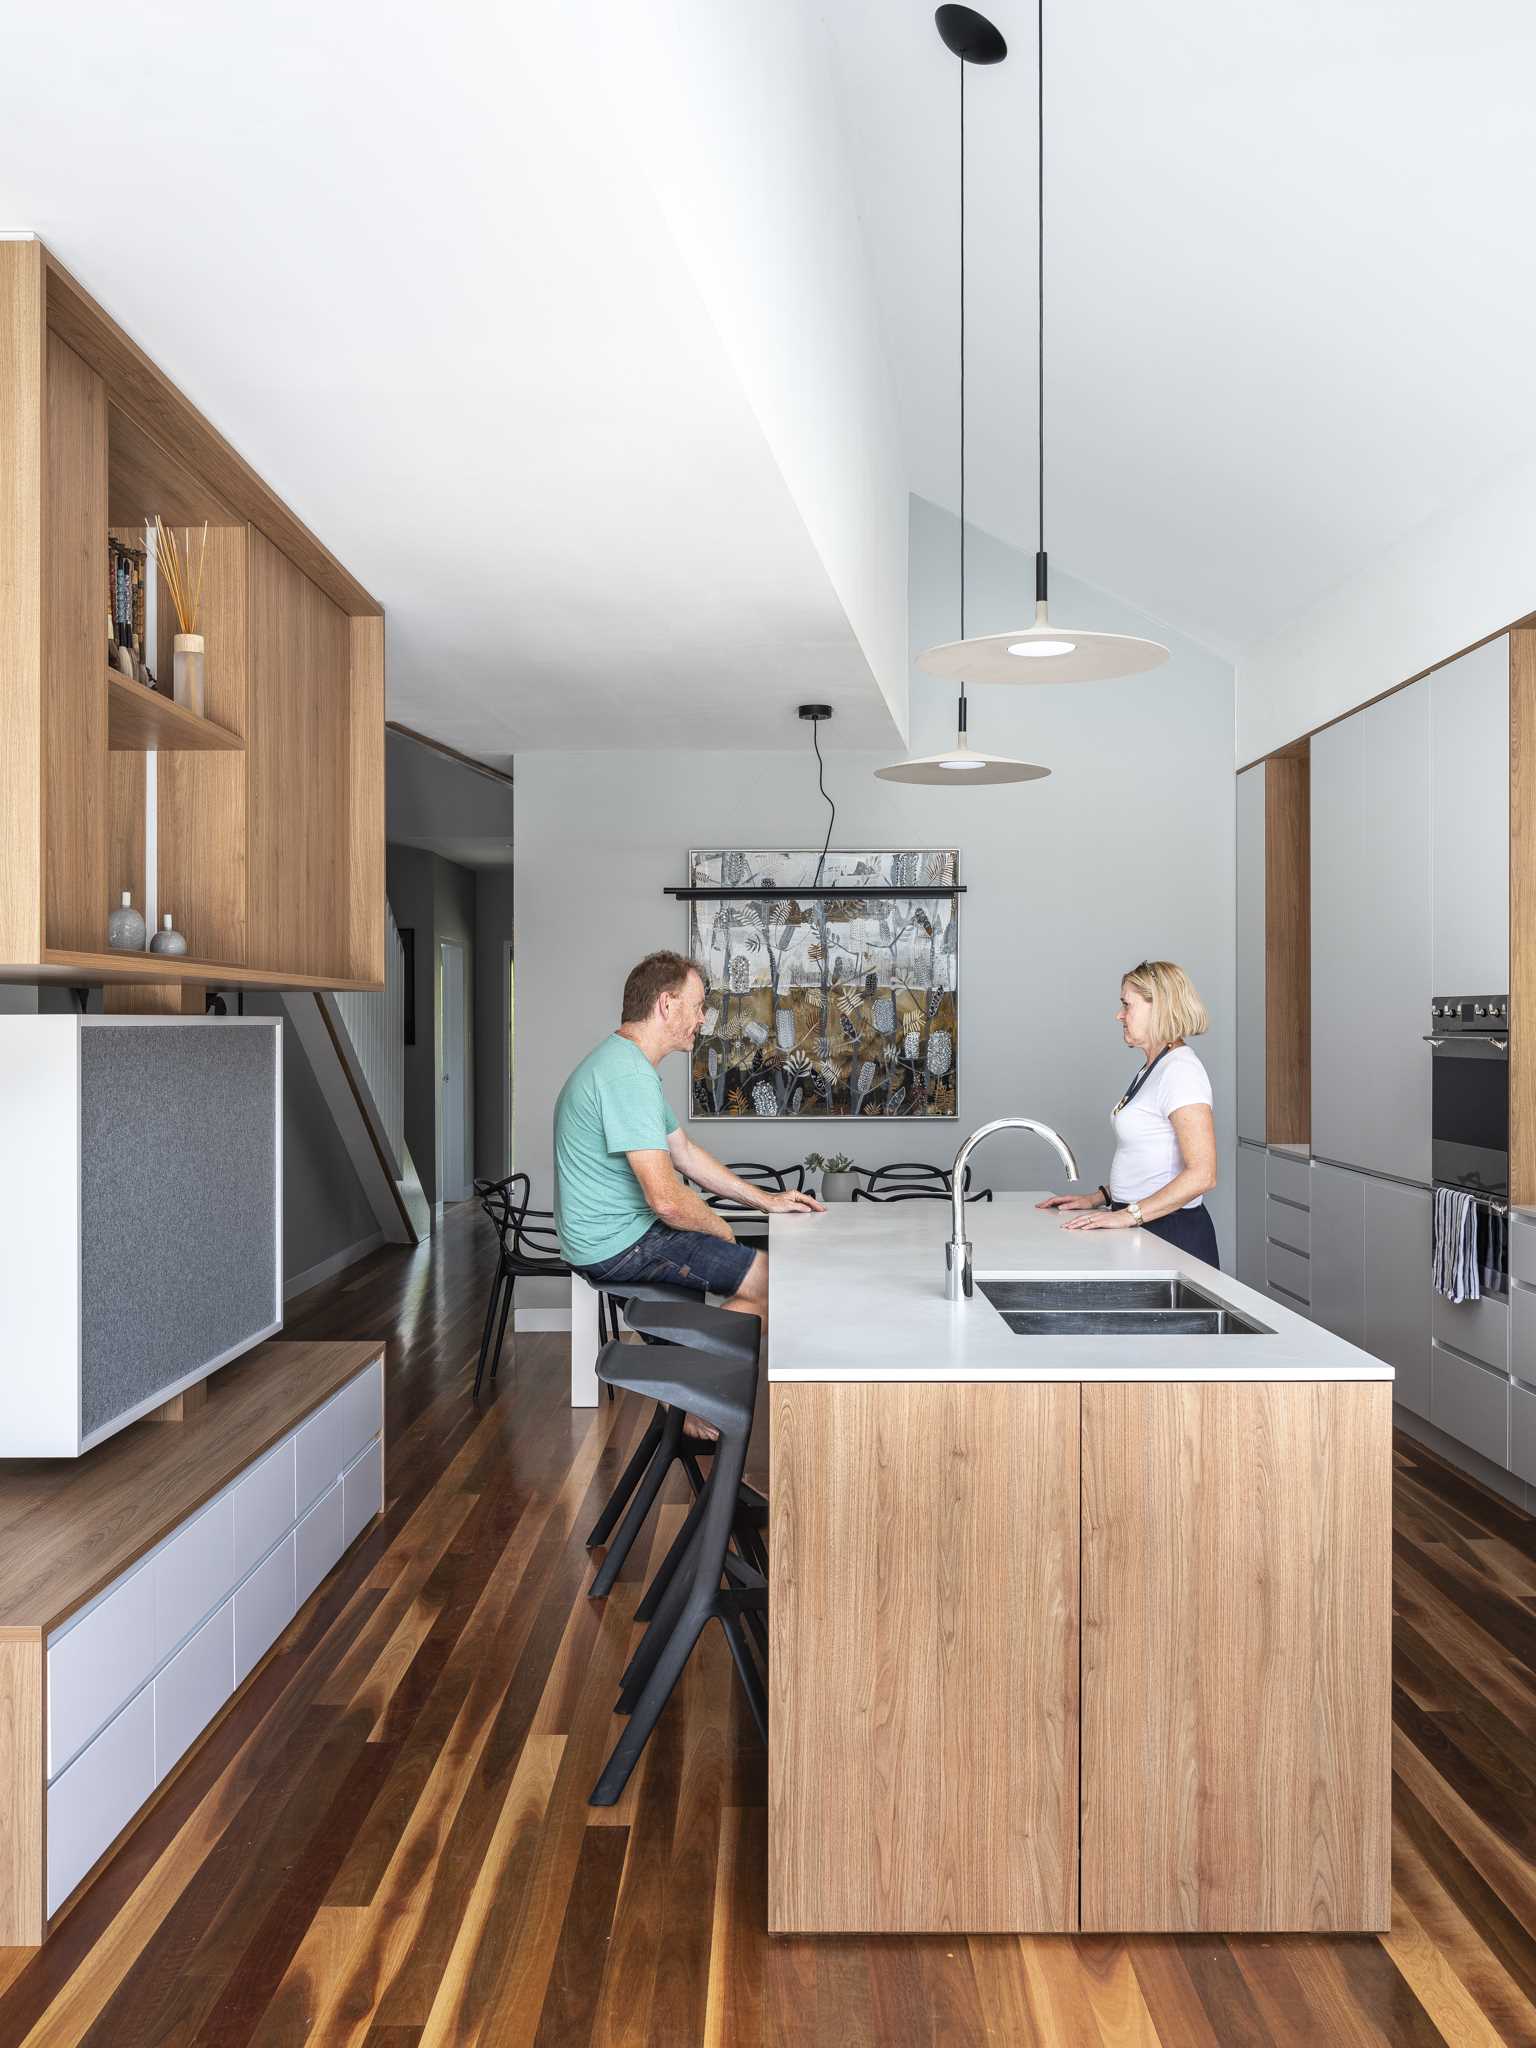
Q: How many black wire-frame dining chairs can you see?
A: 5